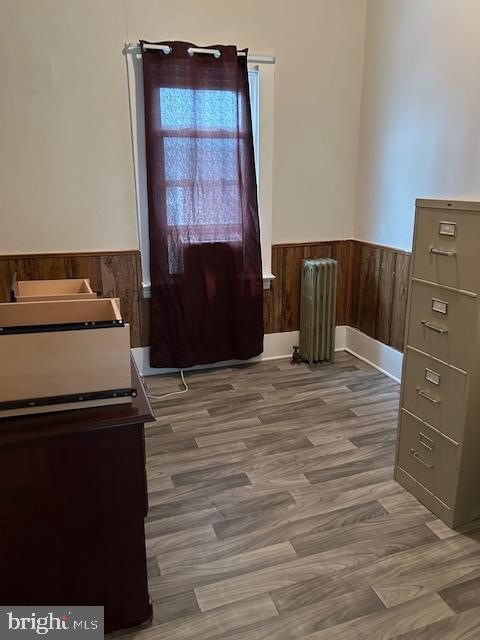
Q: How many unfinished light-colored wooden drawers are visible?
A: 3